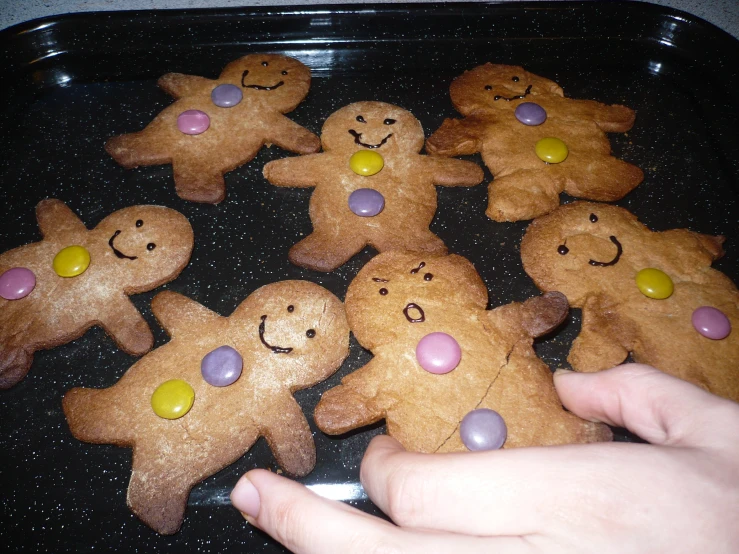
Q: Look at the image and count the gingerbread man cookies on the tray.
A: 7